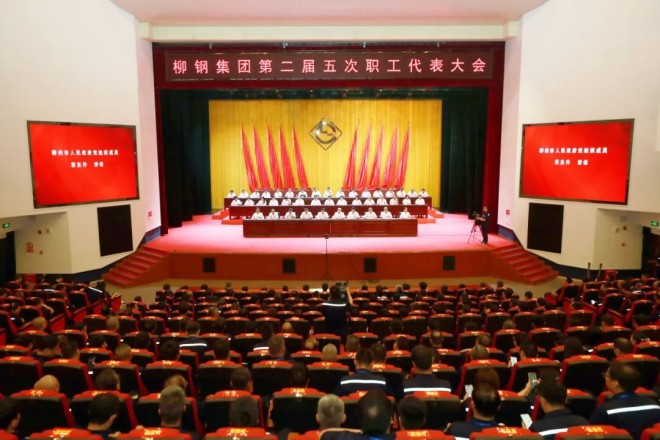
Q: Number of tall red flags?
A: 10